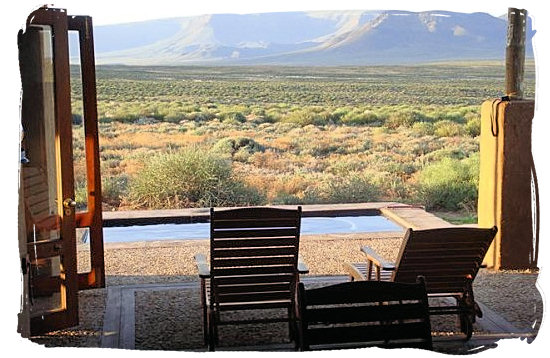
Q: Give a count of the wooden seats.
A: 3